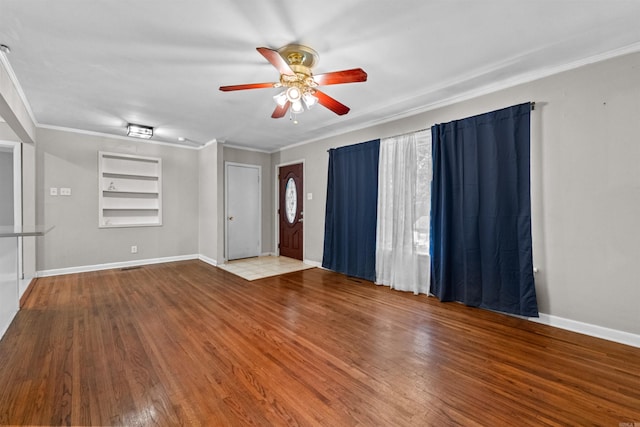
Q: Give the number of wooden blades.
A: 5